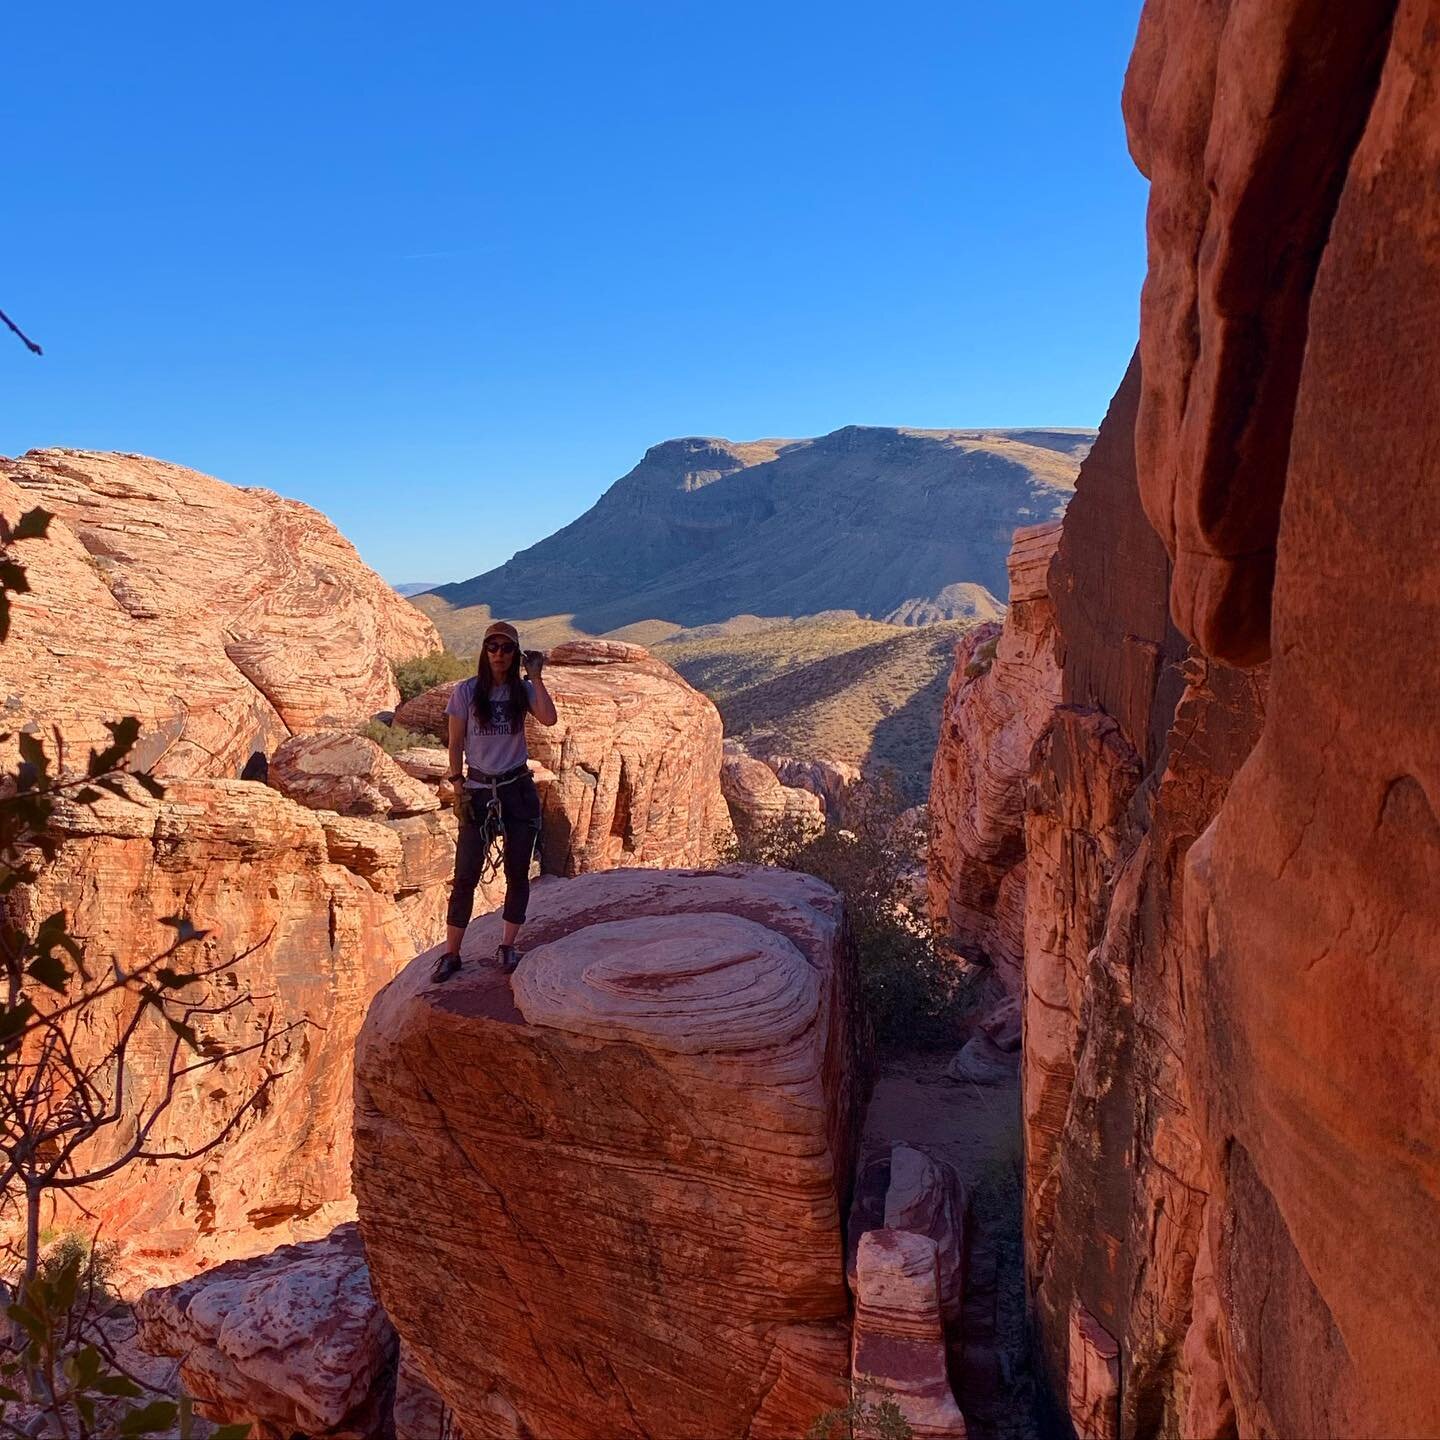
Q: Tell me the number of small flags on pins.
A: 0